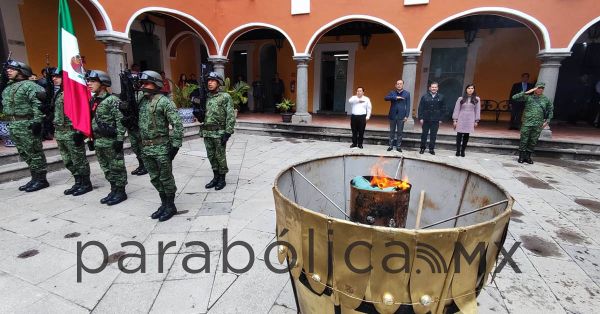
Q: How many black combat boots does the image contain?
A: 14